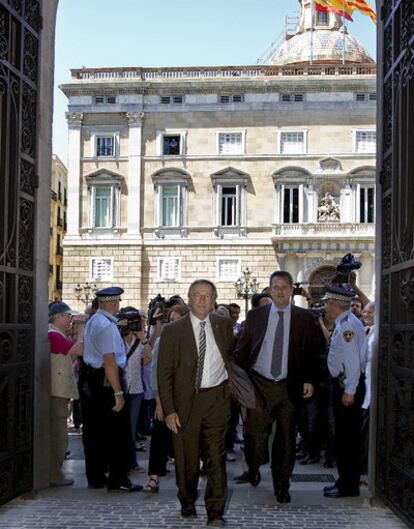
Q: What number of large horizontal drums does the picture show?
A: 0